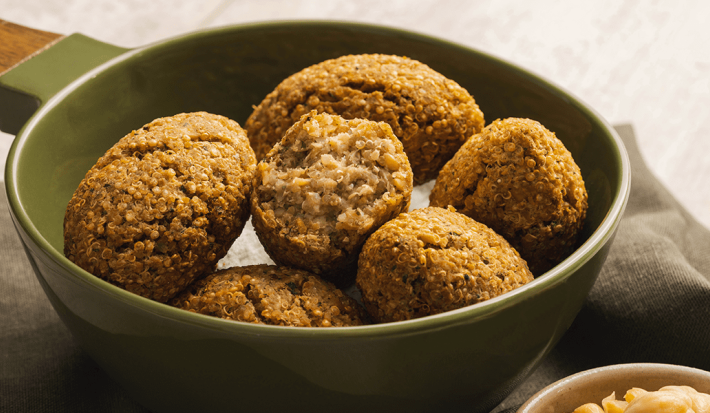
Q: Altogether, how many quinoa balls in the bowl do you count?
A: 6